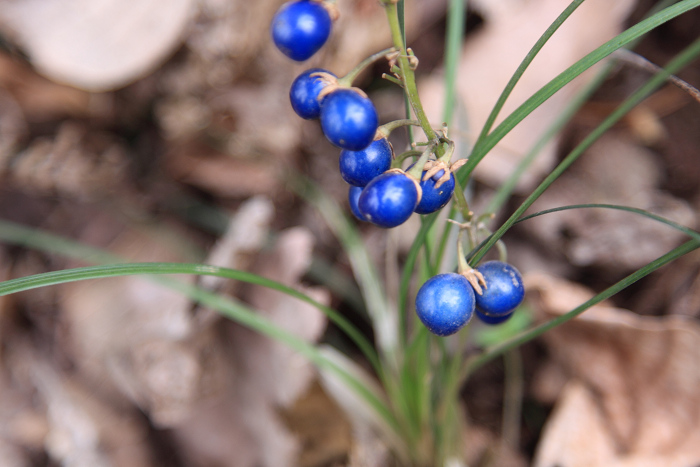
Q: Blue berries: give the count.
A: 10